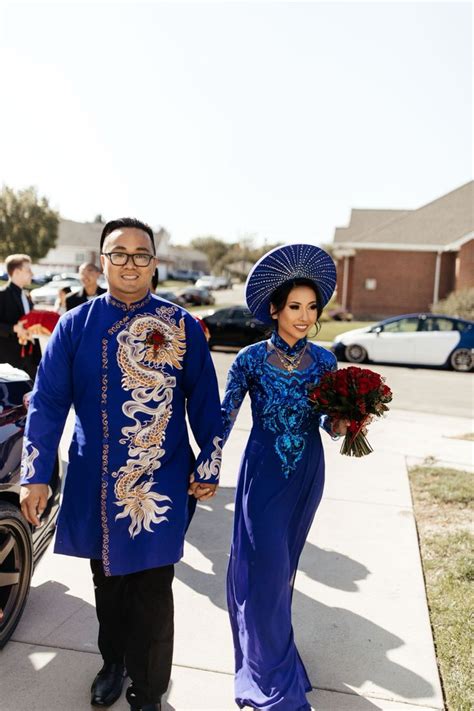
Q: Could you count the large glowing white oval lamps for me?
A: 0